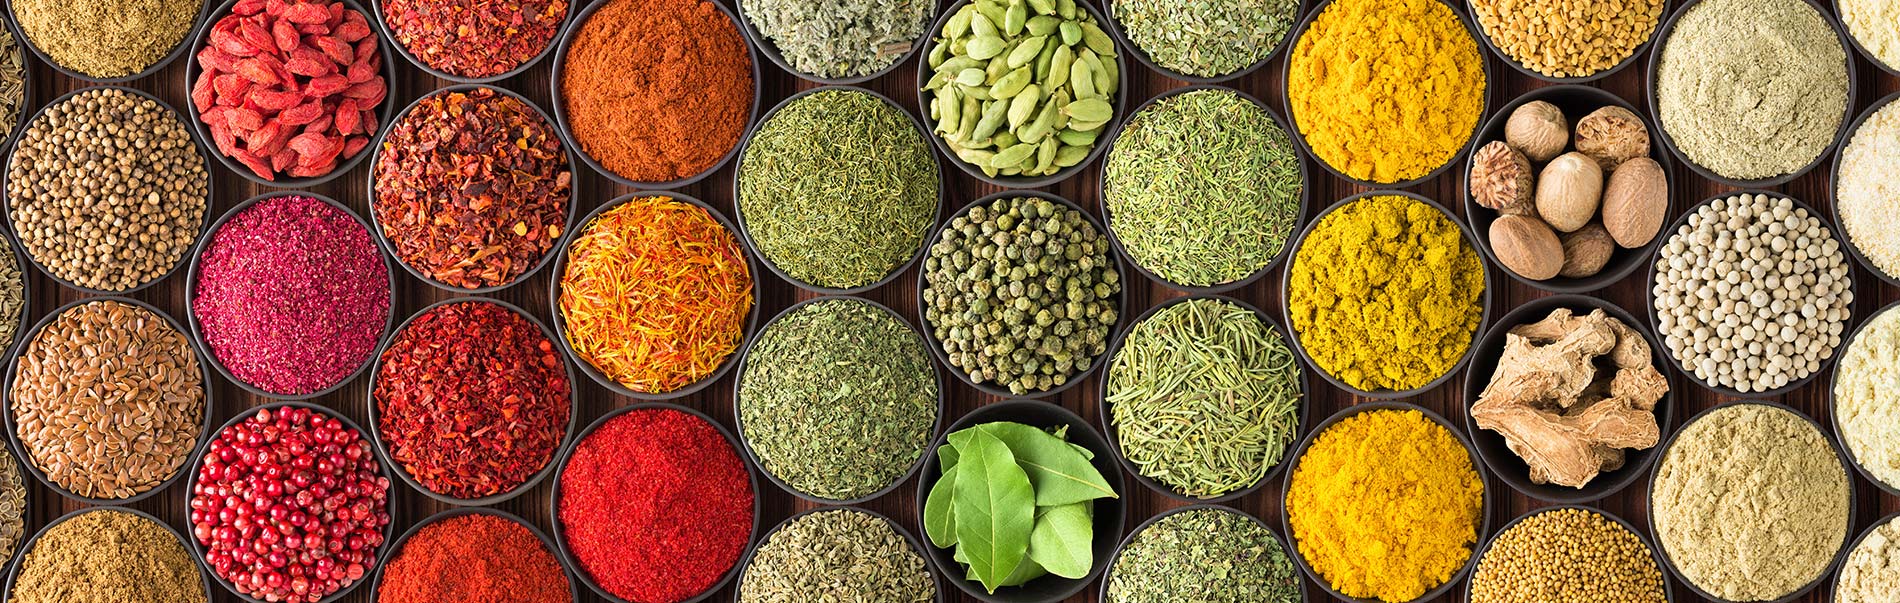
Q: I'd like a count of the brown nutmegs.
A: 7